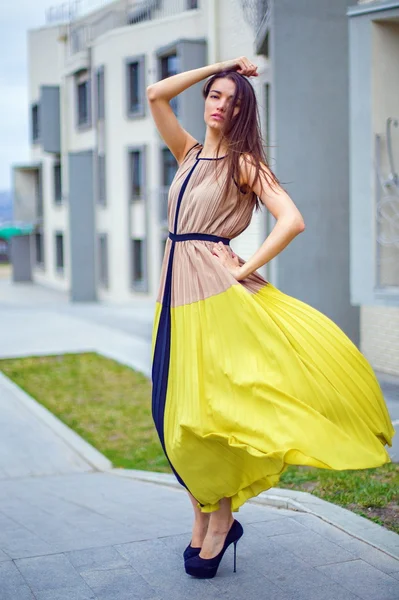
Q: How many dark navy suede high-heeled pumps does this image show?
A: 2